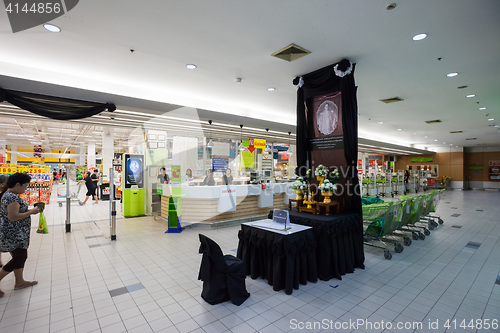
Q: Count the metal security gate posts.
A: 2